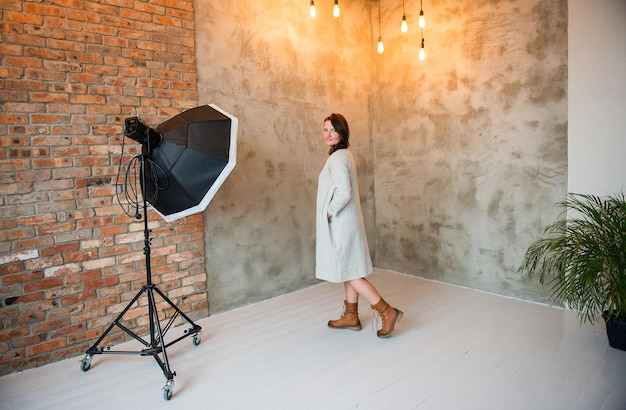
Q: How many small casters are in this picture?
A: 3